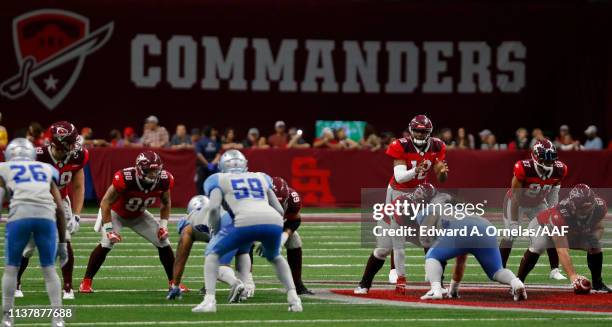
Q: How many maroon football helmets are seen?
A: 7